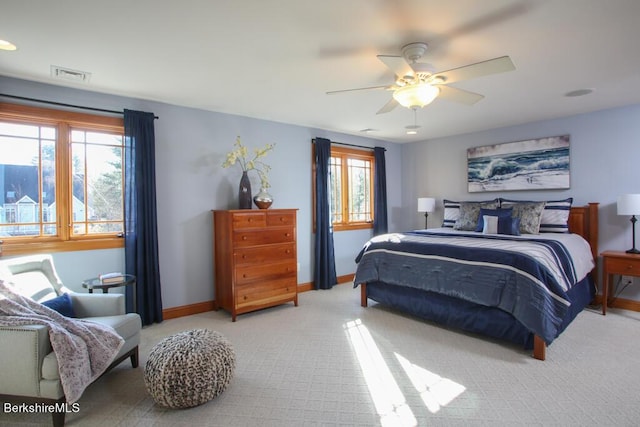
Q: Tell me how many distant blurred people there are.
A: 0